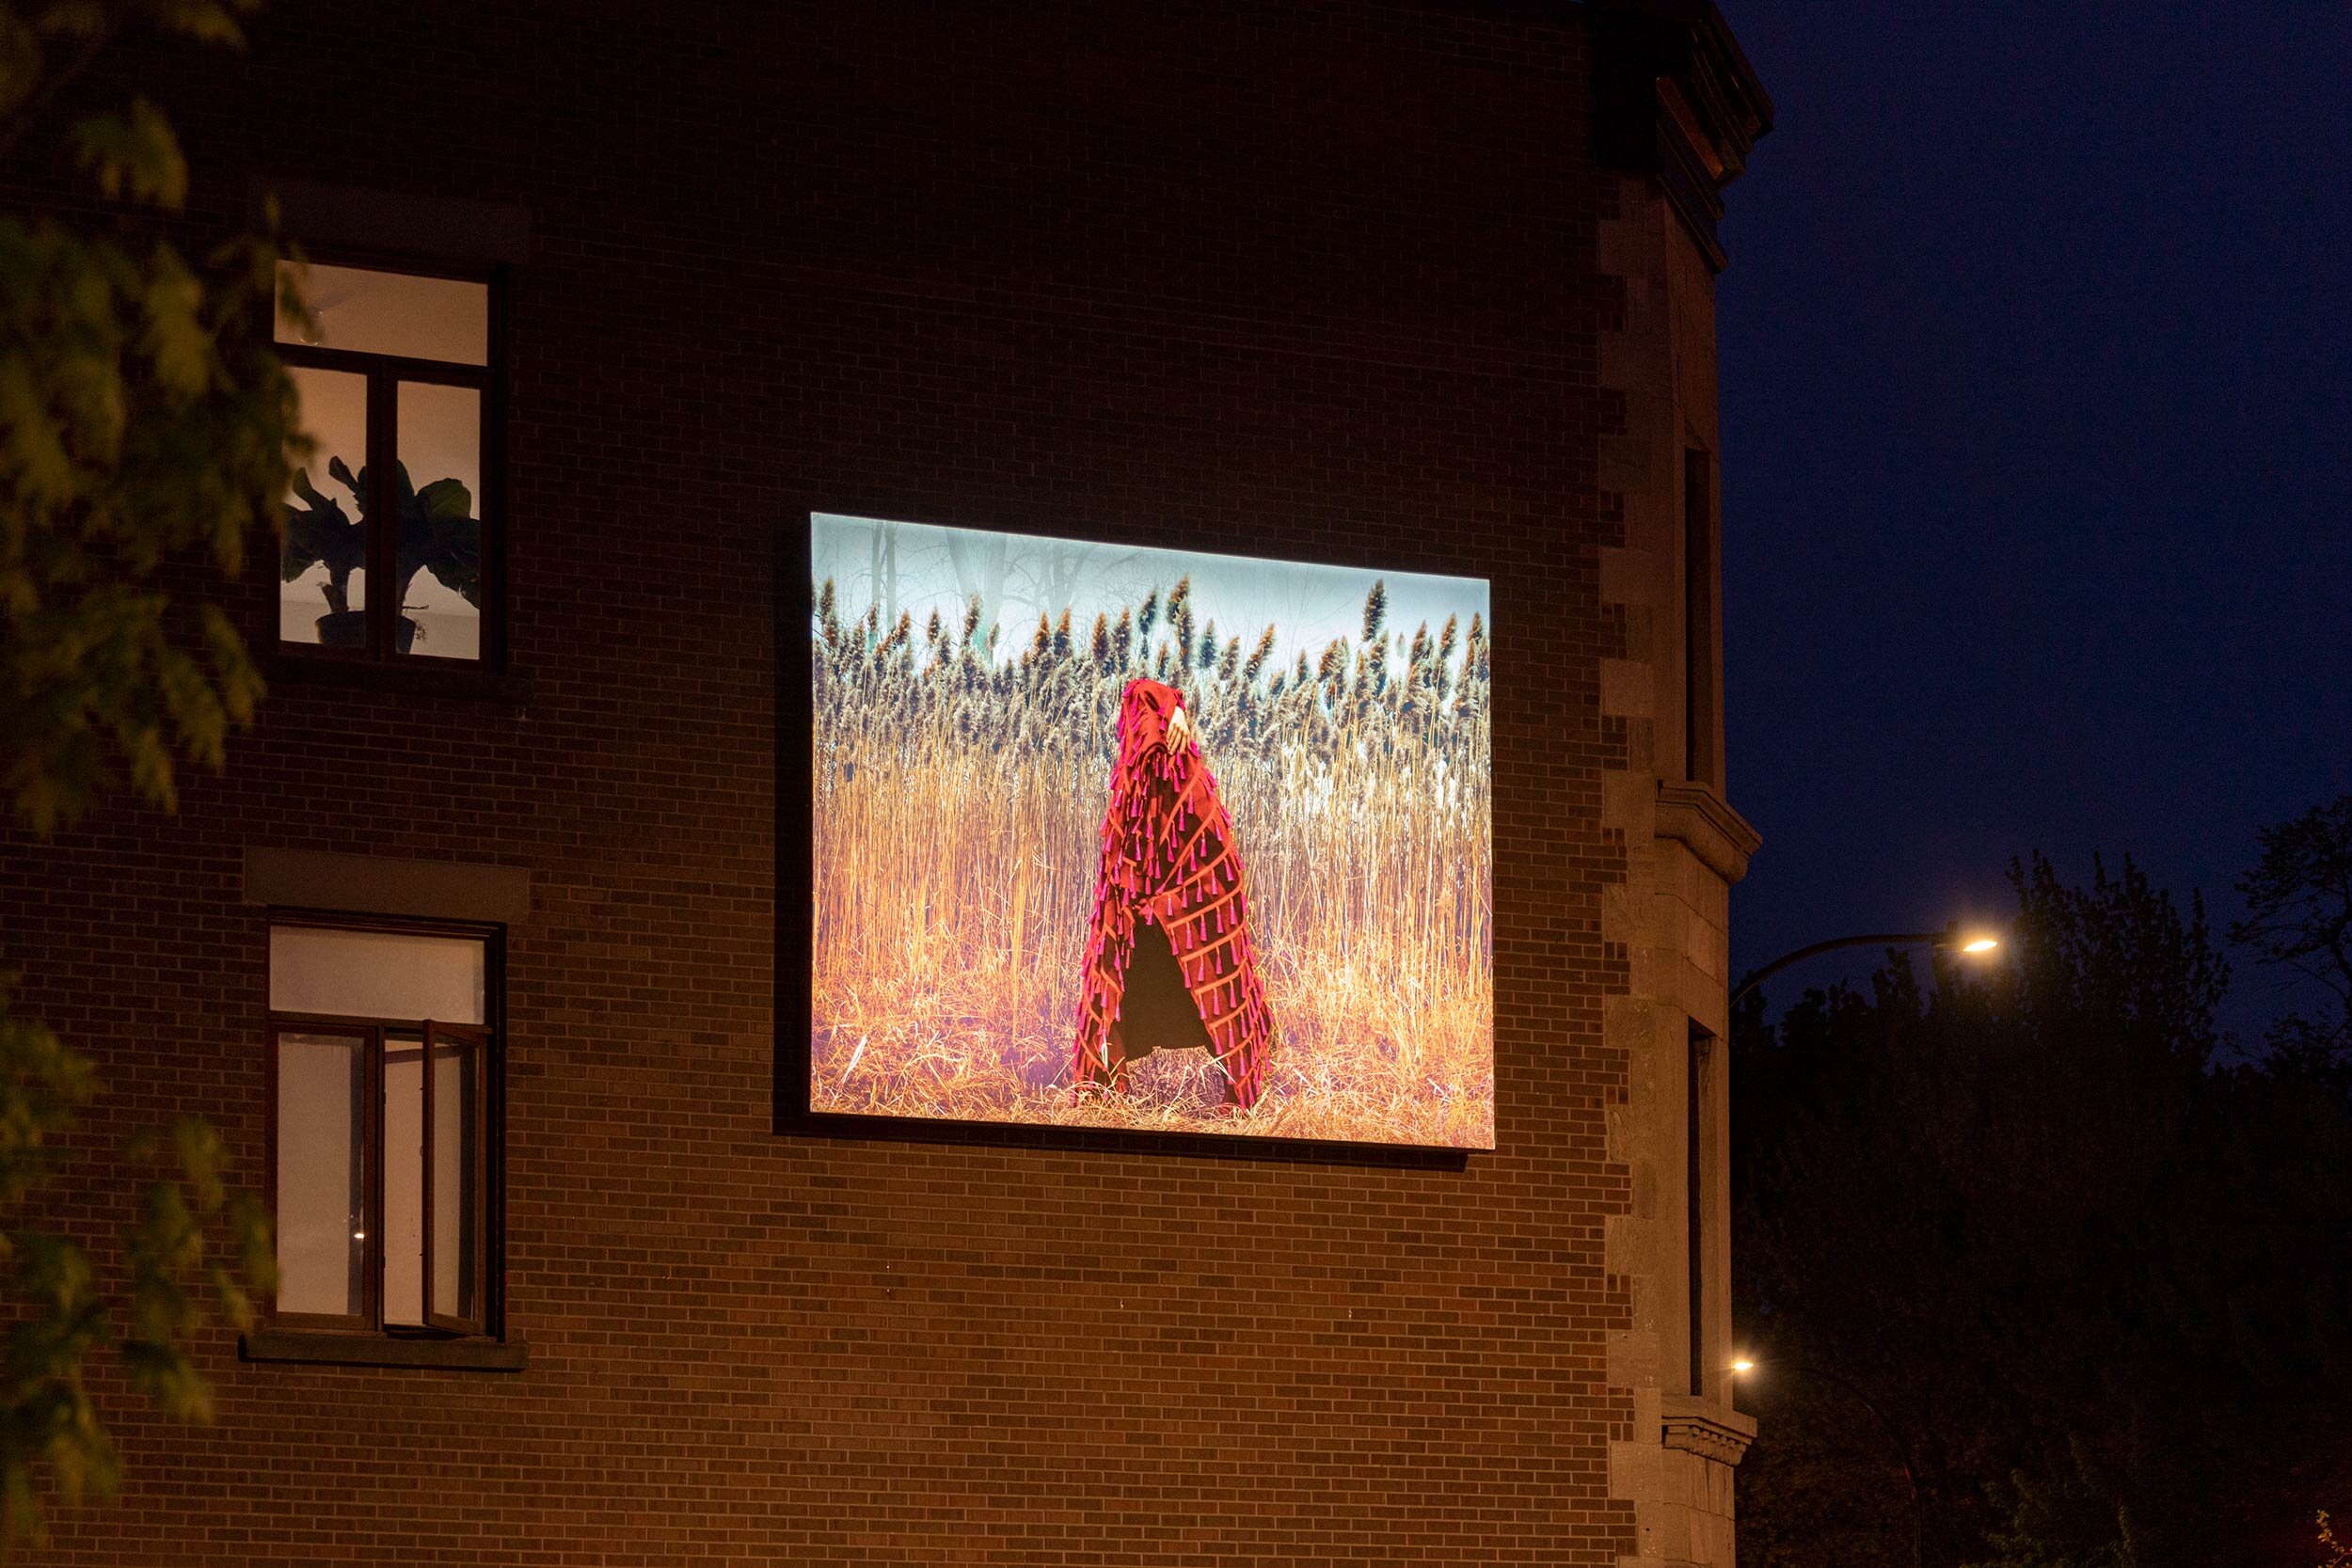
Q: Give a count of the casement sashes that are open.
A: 1